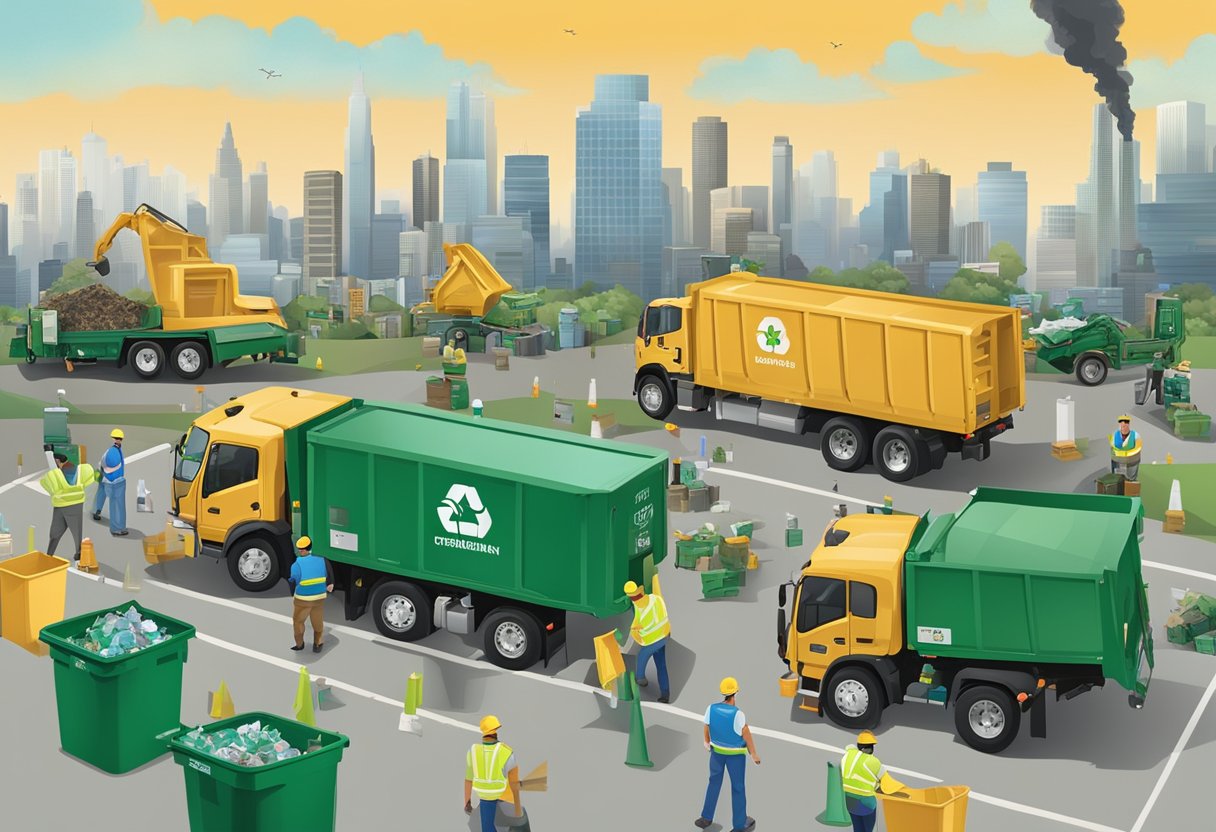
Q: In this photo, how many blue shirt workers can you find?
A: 4